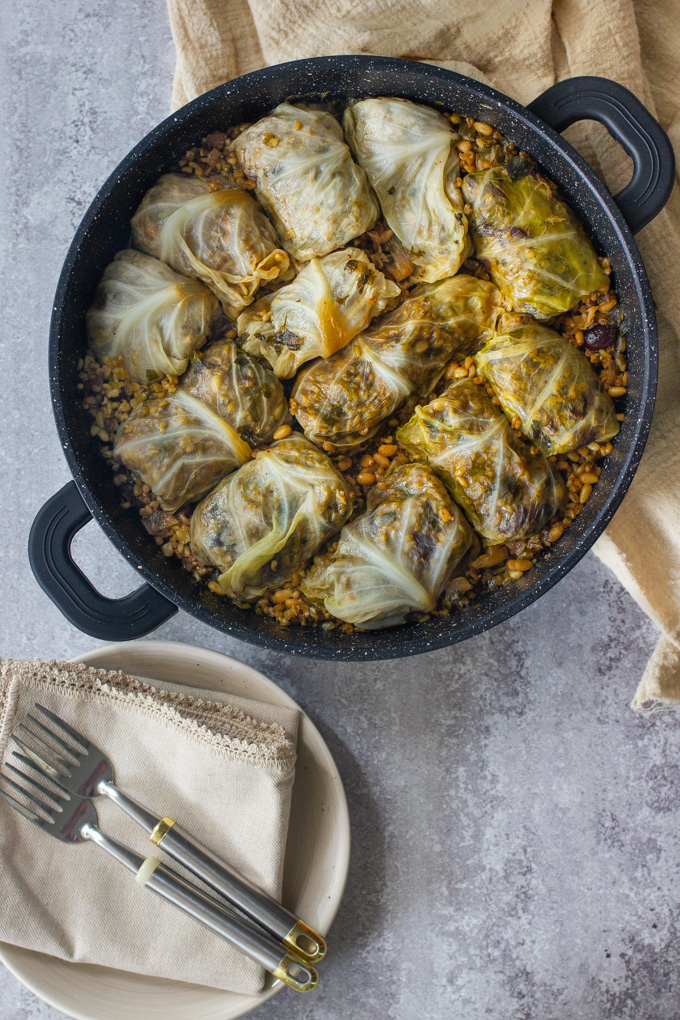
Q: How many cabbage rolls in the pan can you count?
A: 12